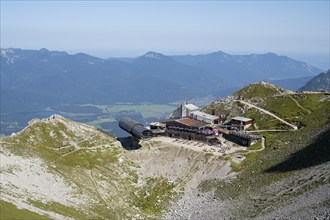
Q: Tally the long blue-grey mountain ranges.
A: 1